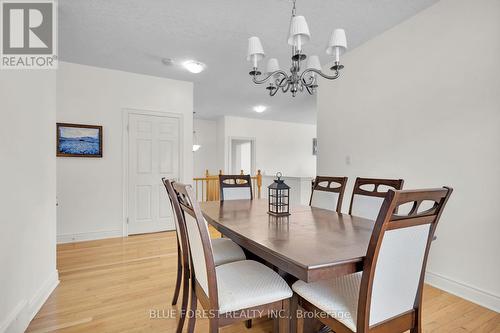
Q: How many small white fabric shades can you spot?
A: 5